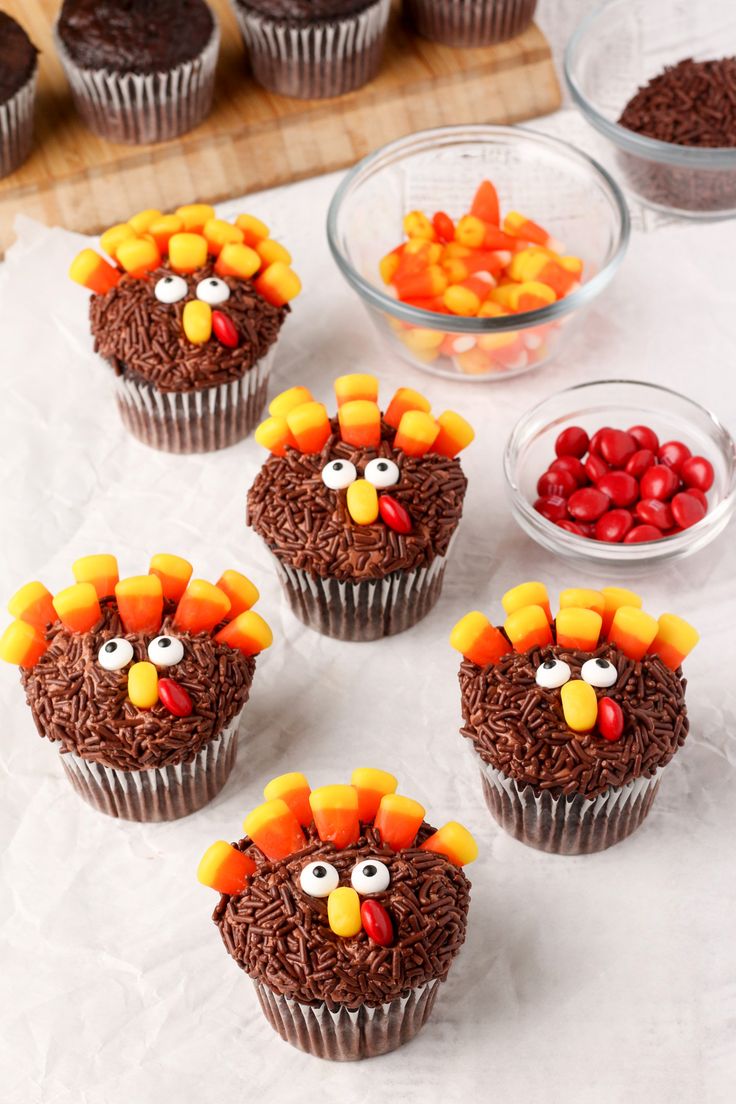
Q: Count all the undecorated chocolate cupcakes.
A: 4